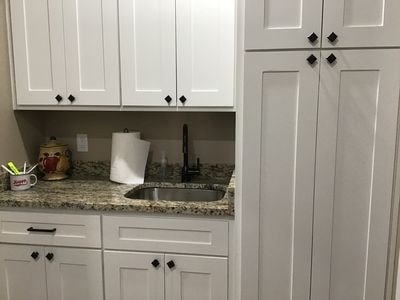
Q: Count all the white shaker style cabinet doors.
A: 12